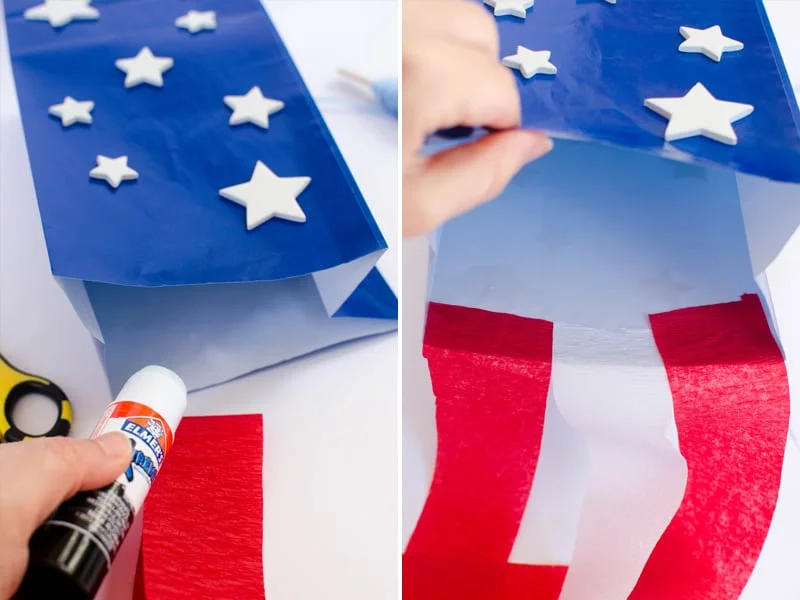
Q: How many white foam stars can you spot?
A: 12